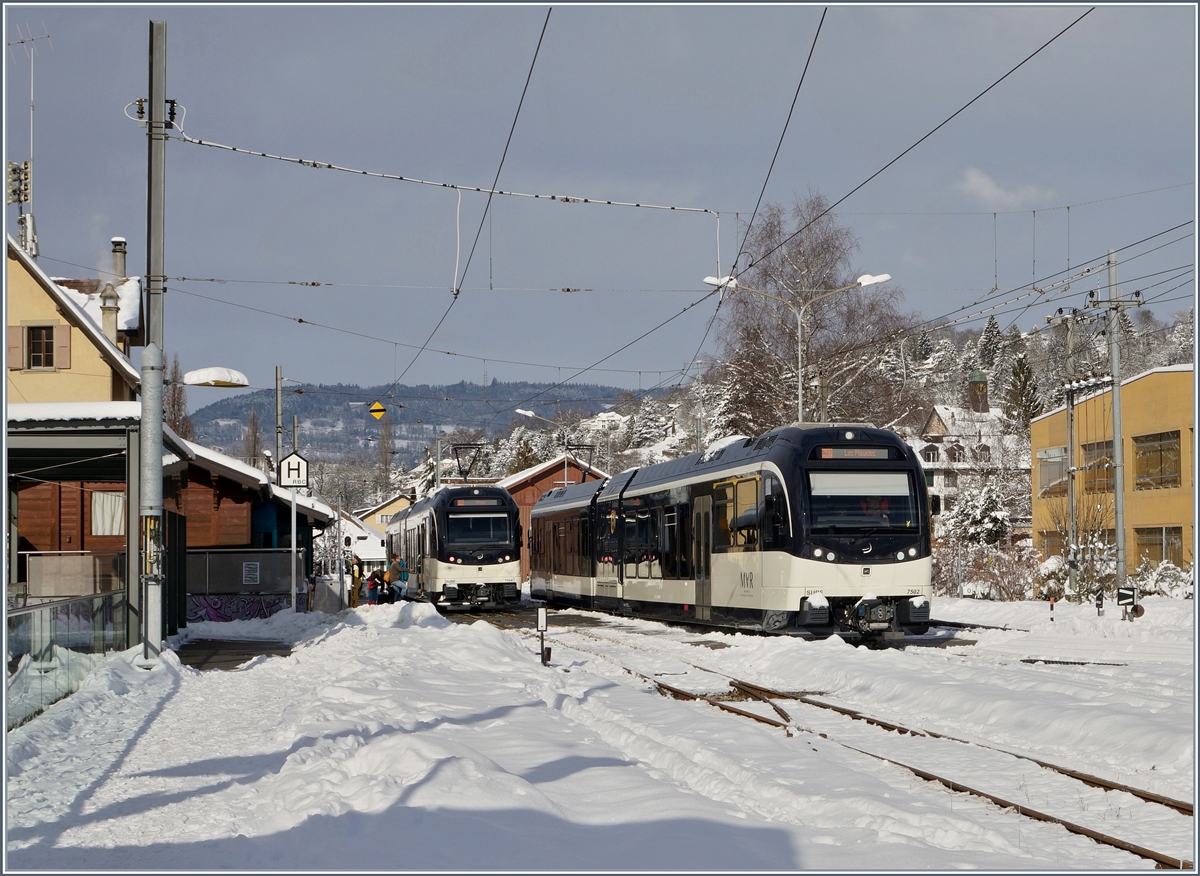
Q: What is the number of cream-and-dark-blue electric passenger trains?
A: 2